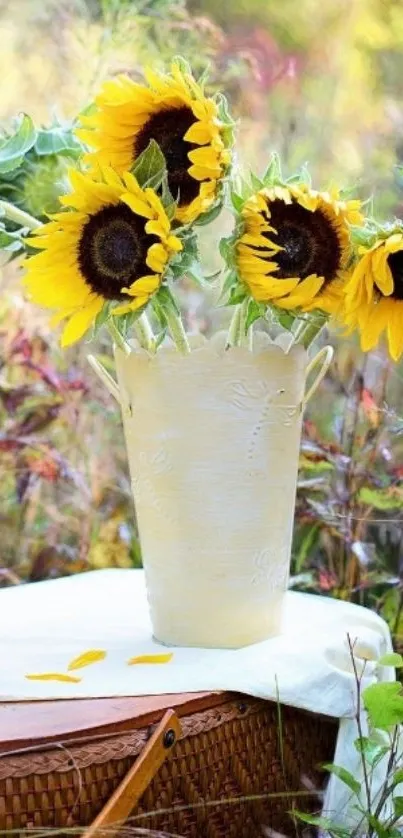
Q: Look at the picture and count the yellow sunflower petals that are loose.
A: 3